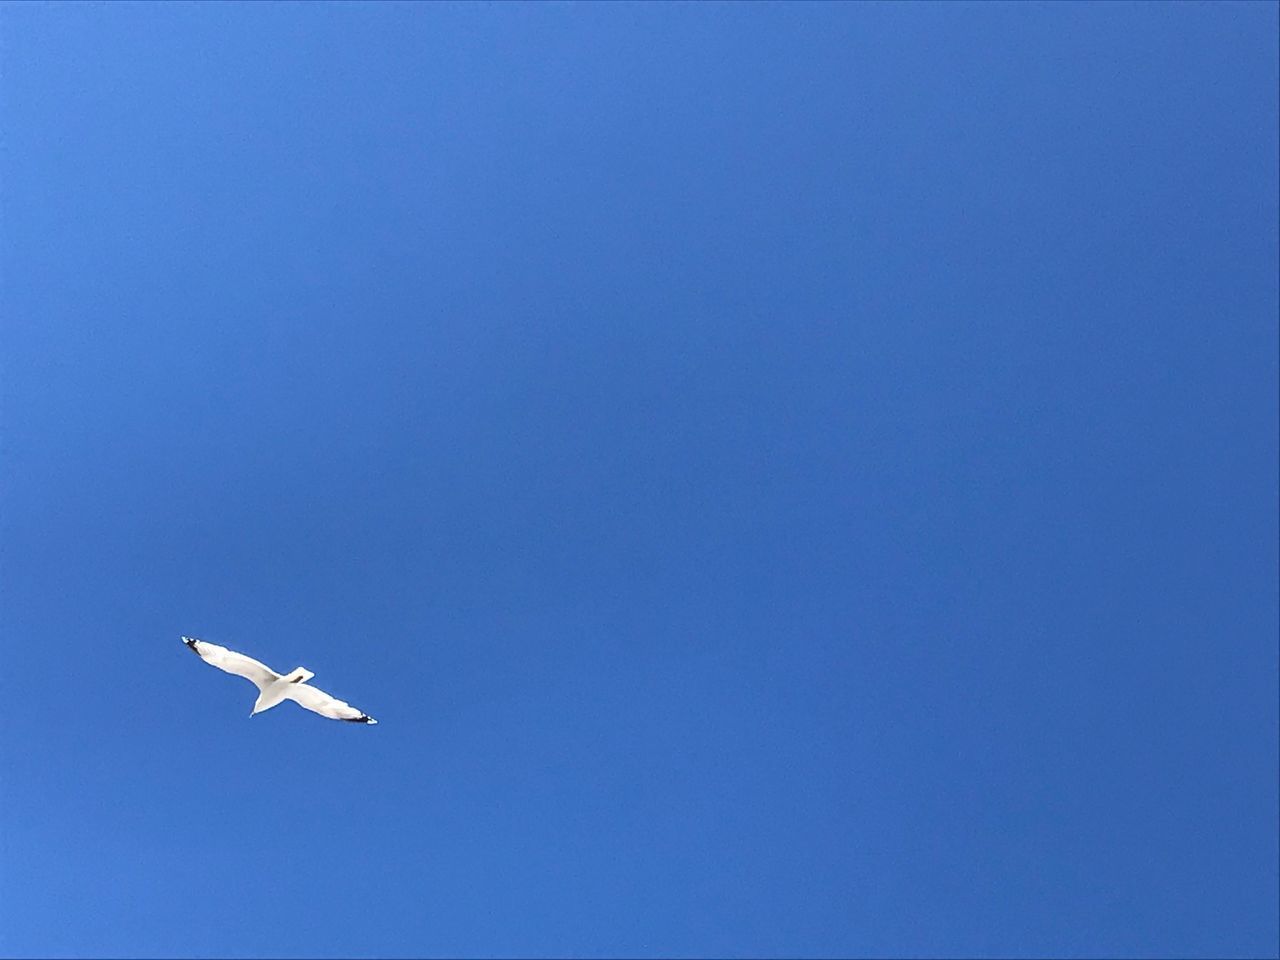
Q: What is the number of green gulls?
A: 0